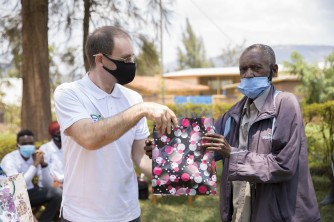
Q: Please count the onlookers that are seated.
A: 2